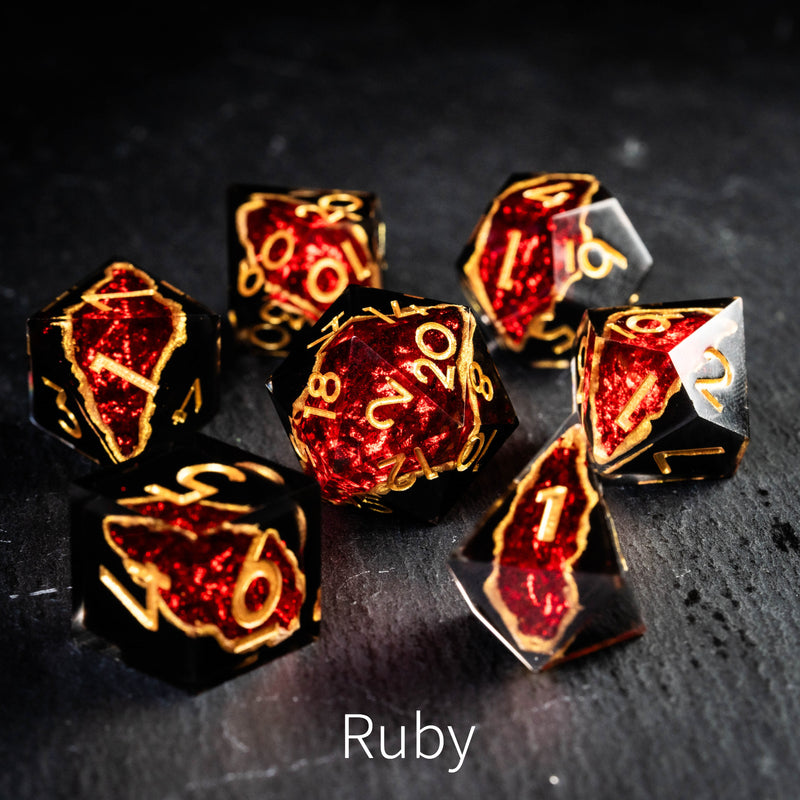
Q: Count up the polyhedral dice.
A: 7